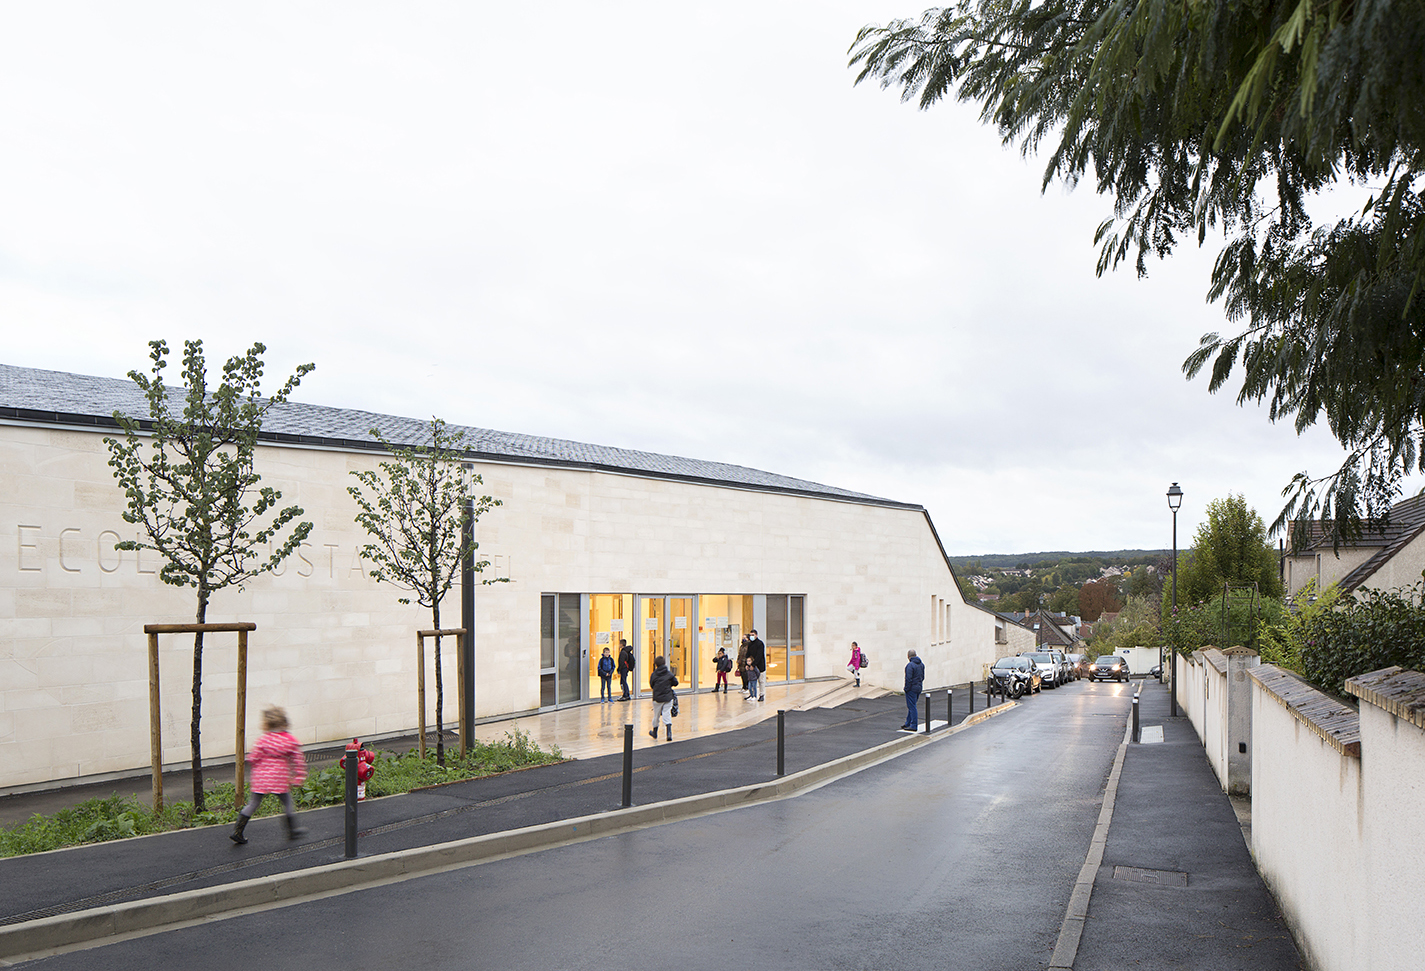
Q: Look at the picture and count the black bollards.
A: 11